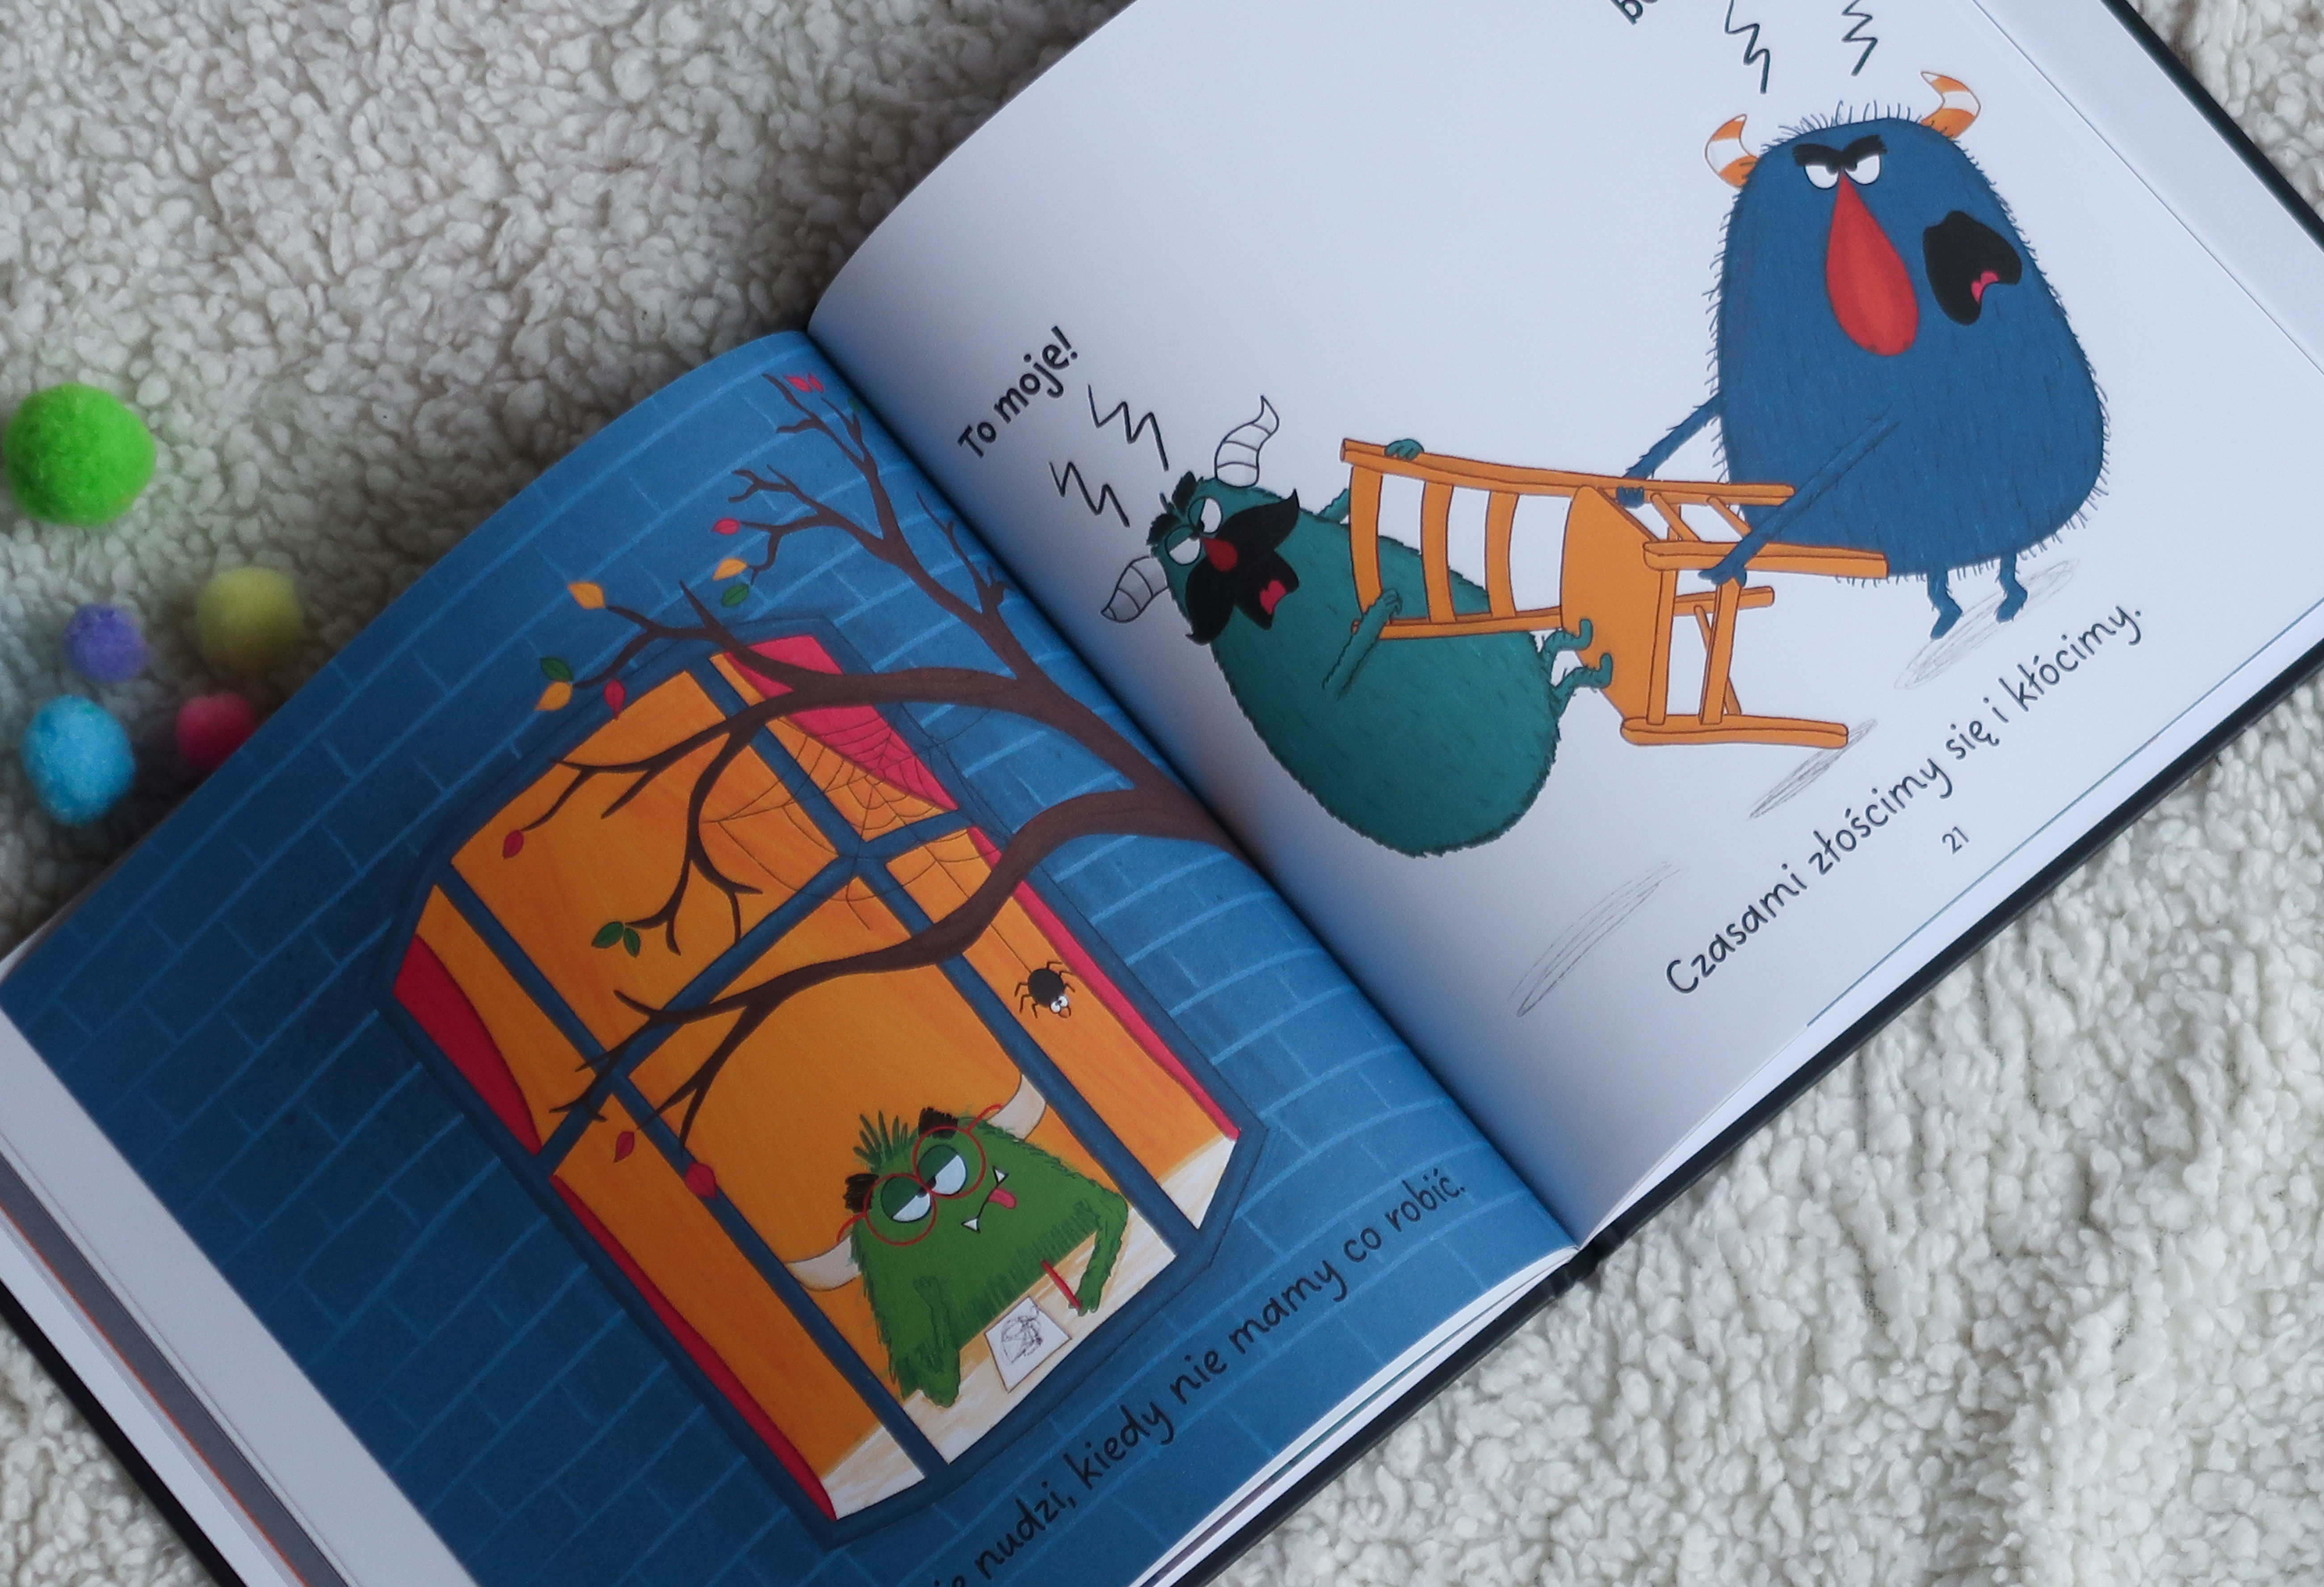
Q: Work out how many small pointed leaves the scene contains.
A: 15